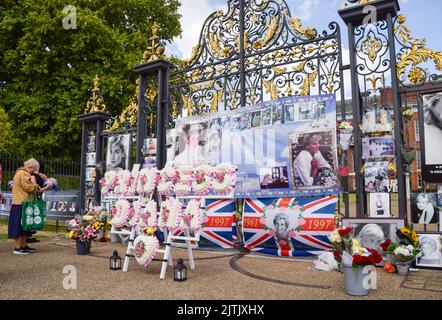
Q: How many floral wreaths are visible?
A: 14